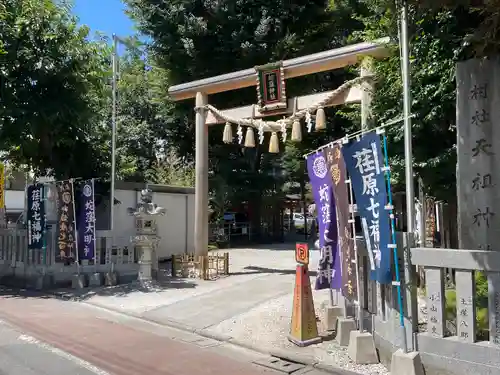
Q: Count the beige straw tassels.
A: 5